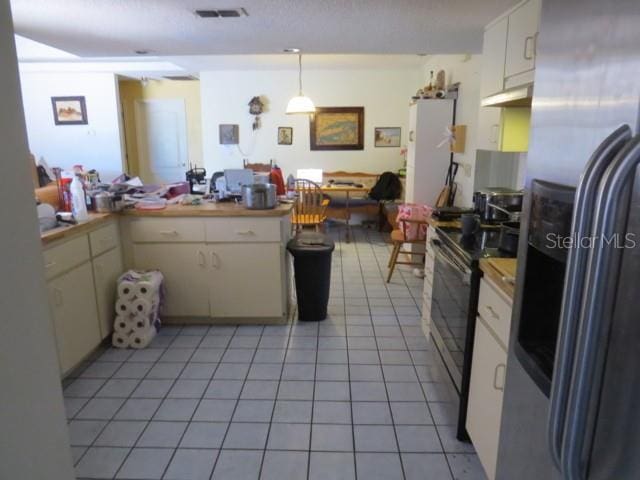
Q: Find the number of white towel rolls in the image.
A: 8